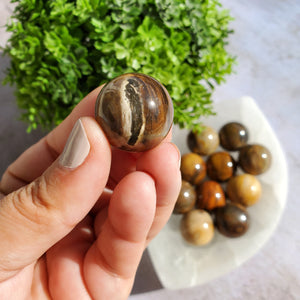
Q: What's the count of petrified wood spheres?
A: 11